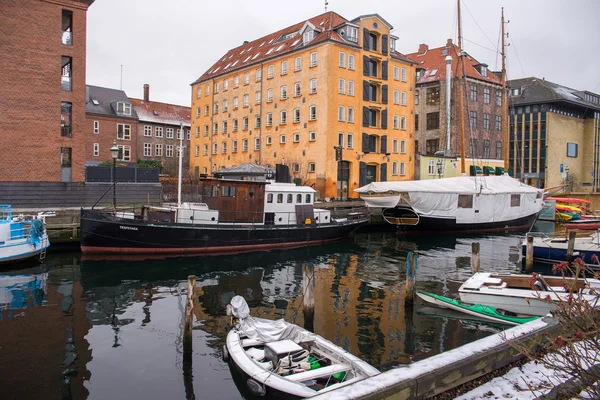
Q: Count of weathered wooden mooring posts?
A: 6